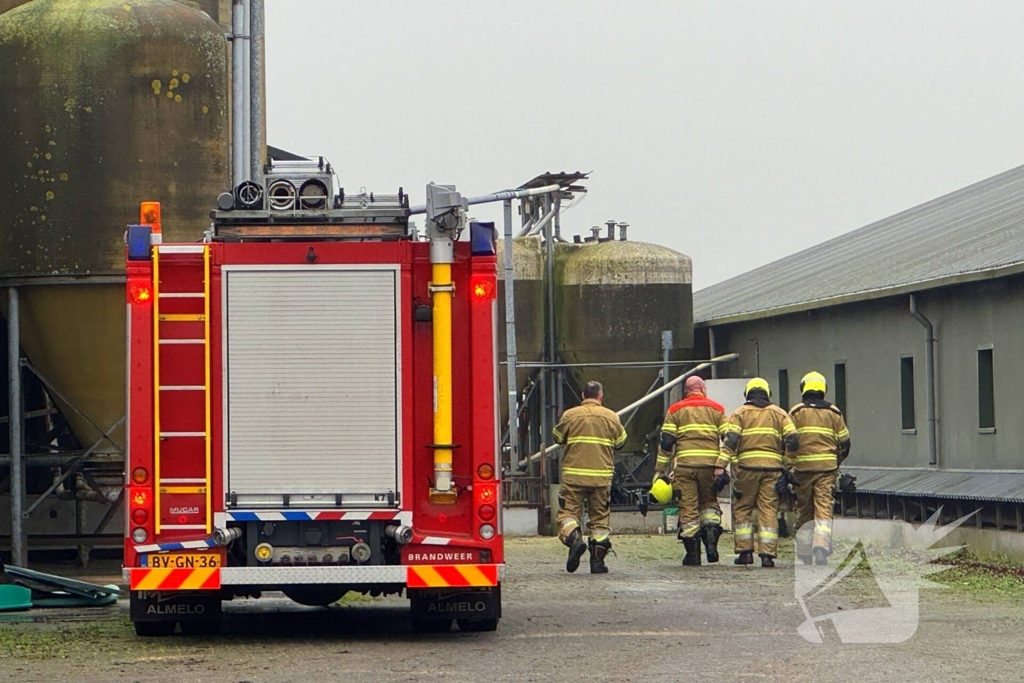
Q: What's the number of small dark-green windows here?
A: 4